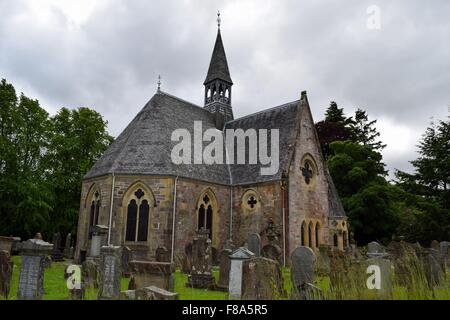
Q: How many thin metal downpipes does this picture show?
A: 4